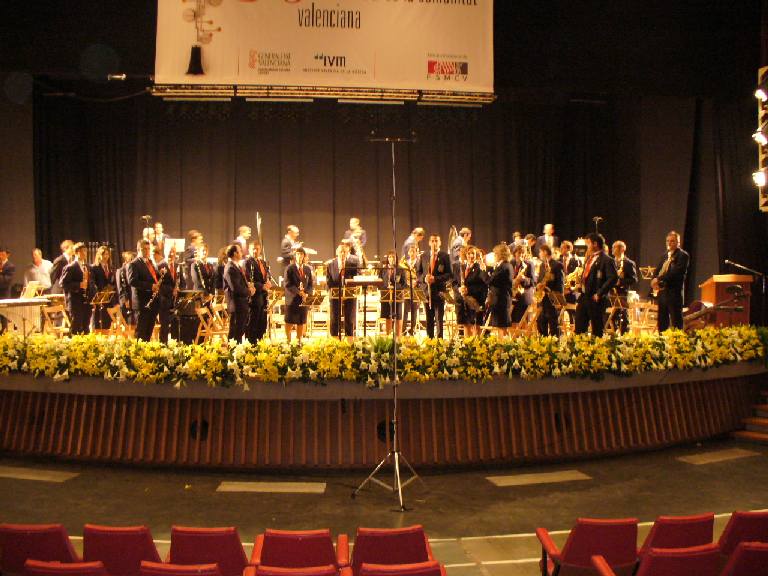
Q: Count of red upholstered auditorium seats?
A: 14